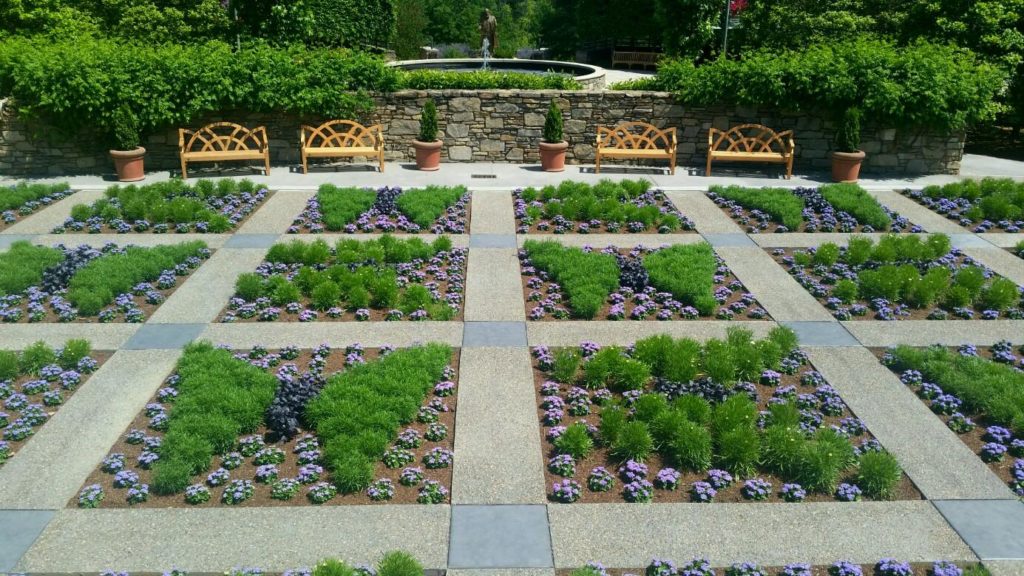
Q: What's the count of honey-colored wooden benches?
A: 4